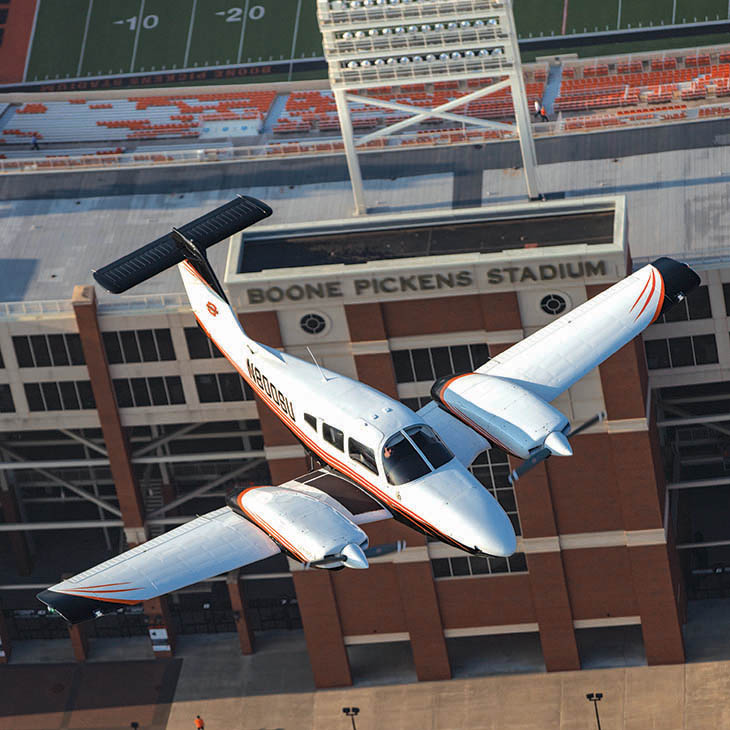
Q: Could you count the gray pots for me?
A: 0